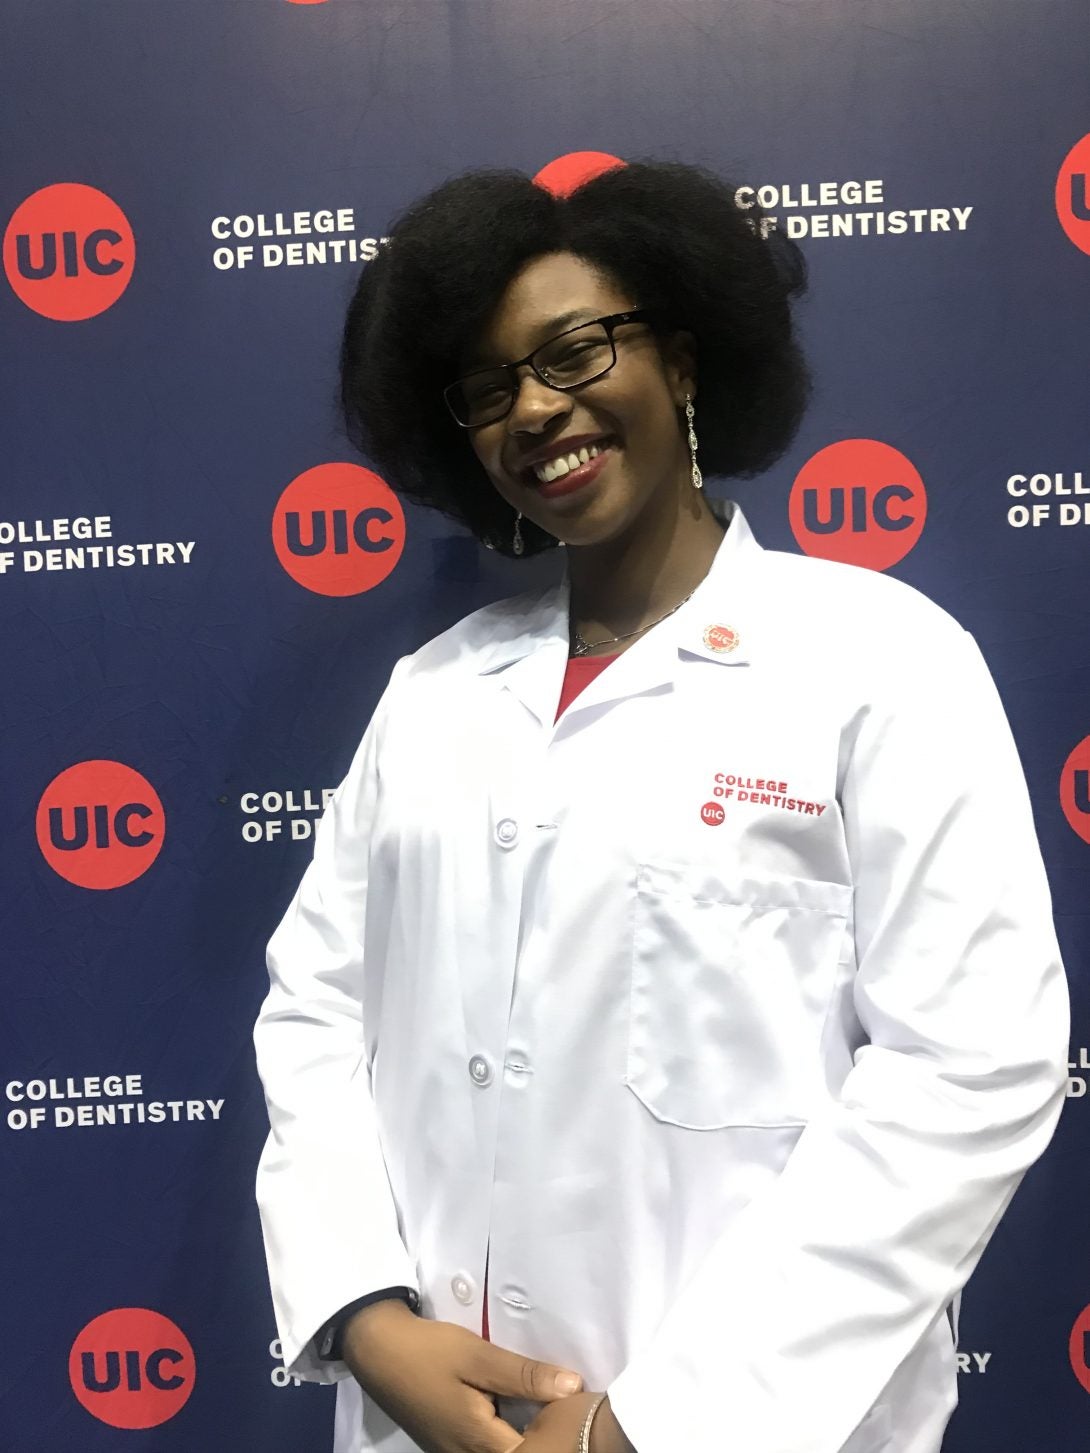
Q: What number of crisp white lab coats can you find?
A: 1